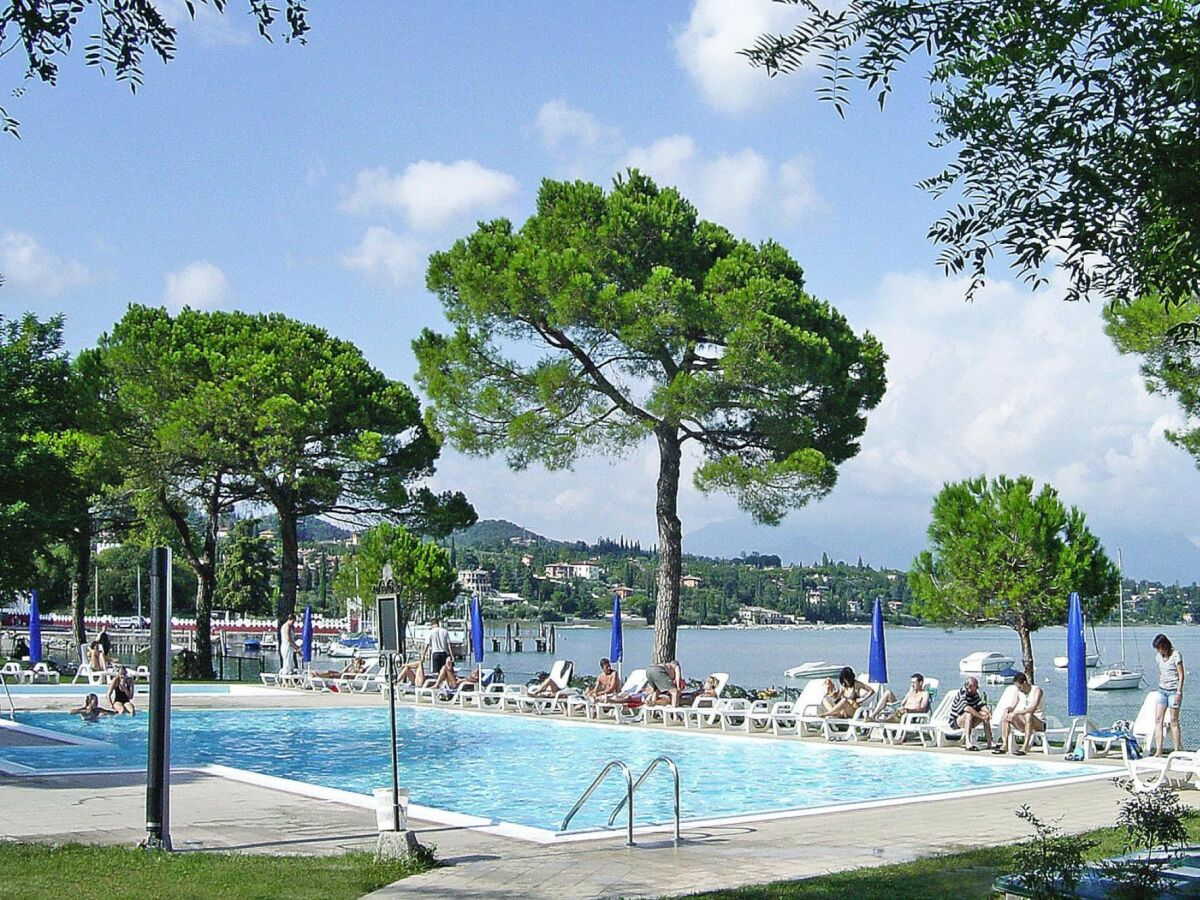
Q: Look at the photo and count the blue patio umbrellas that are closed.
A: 6